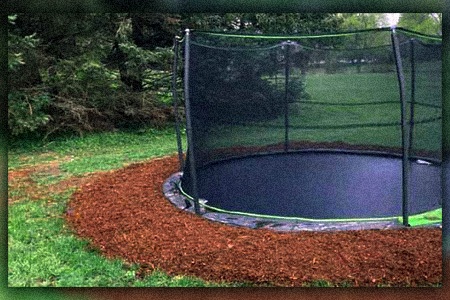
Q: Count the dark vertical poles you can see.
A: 5